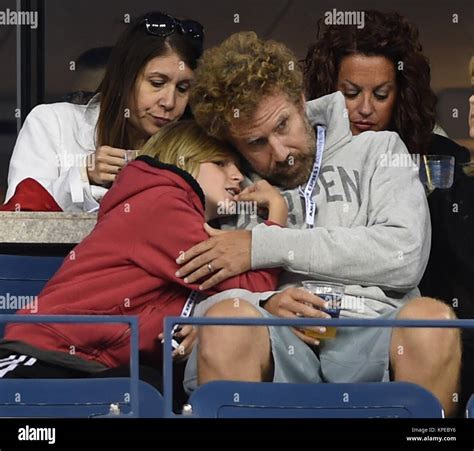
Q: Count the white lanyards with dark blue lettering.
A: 2